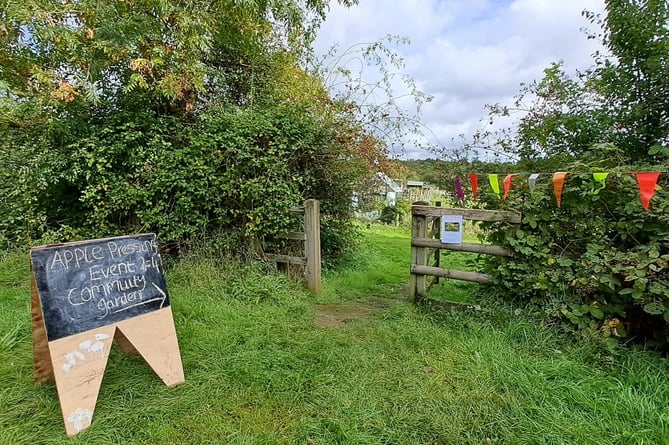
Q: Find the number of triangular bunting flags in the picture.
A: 8